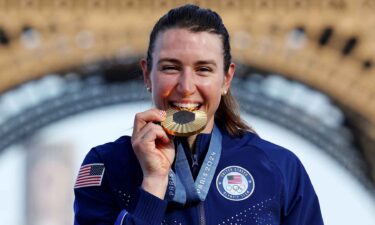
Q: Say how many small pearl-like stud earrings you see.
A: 2